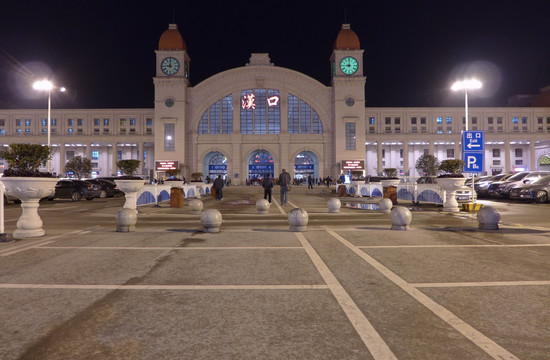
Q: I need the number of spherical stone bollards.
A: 9